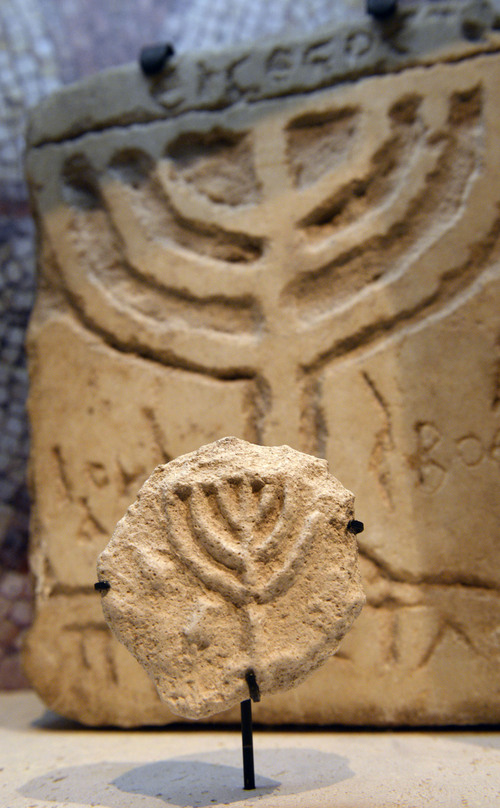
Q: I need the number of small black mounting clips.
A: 5